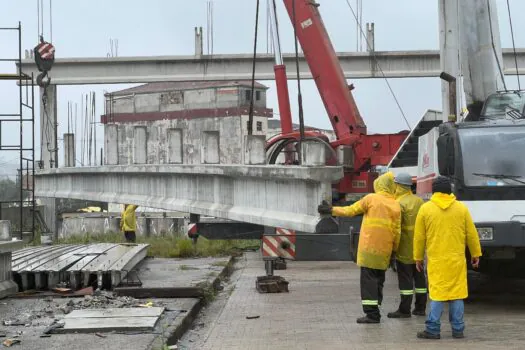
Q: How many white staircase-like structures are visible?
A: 1